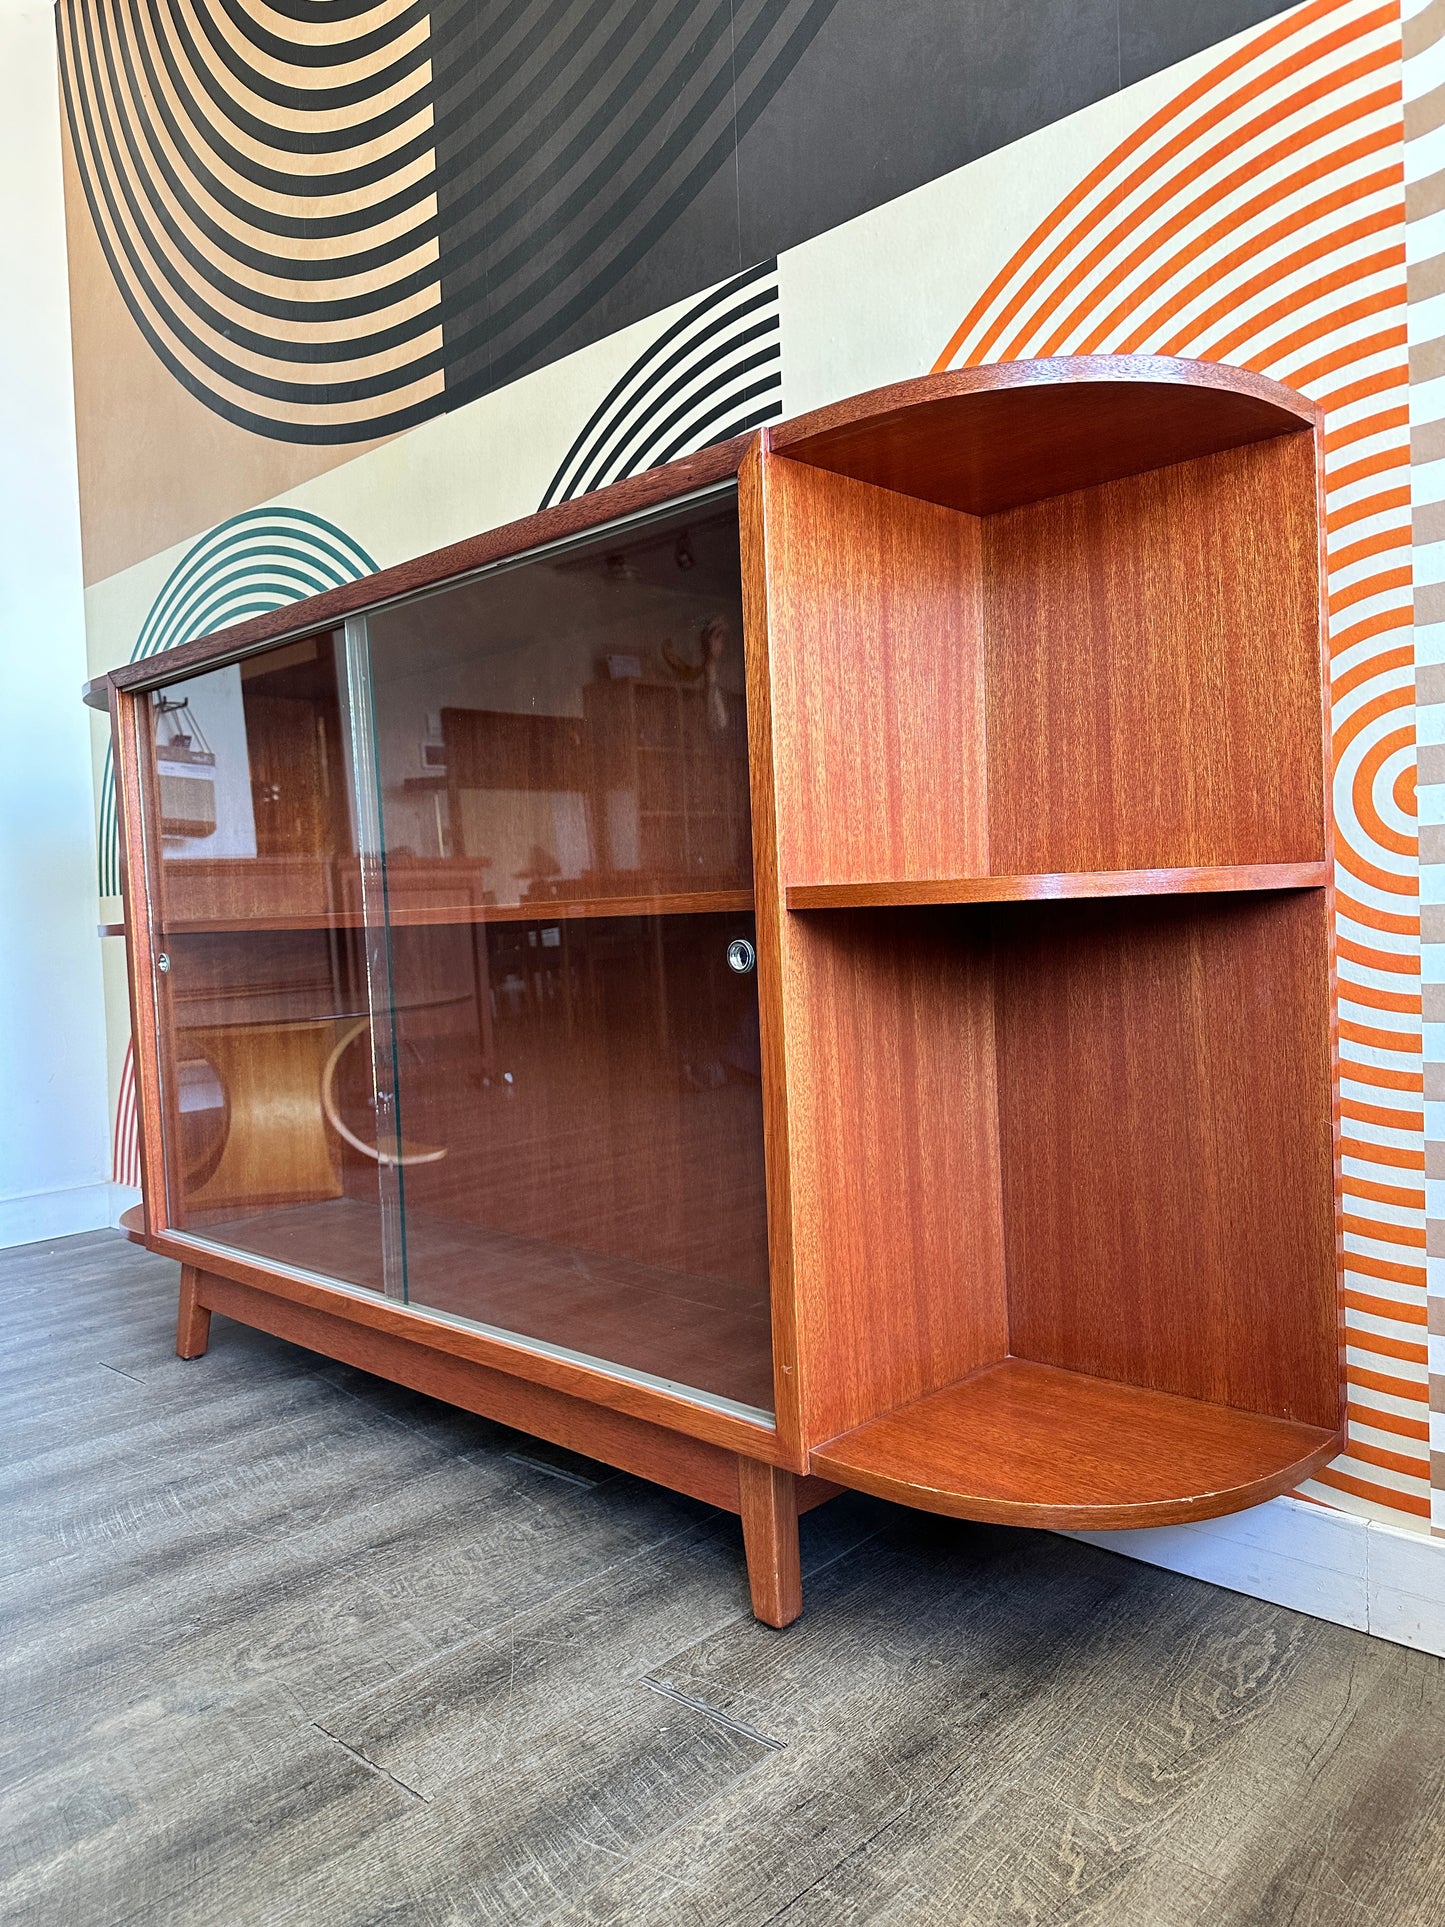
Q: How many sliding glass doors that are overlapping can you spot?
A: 2